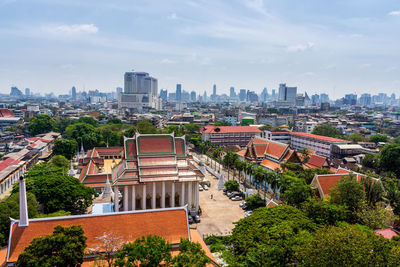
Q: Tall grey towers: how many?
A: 2